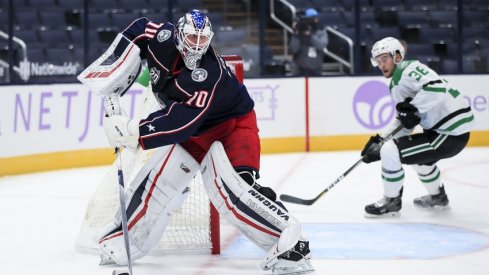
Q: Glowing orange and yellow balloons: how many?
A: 0